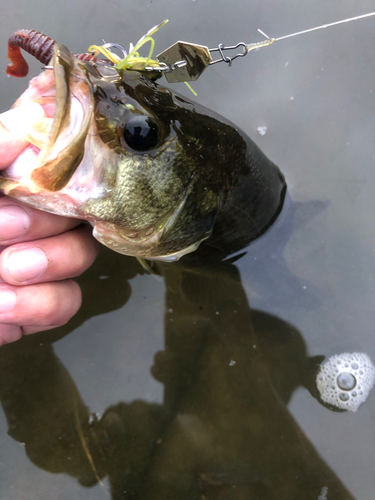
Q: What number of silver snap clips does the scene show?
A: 1